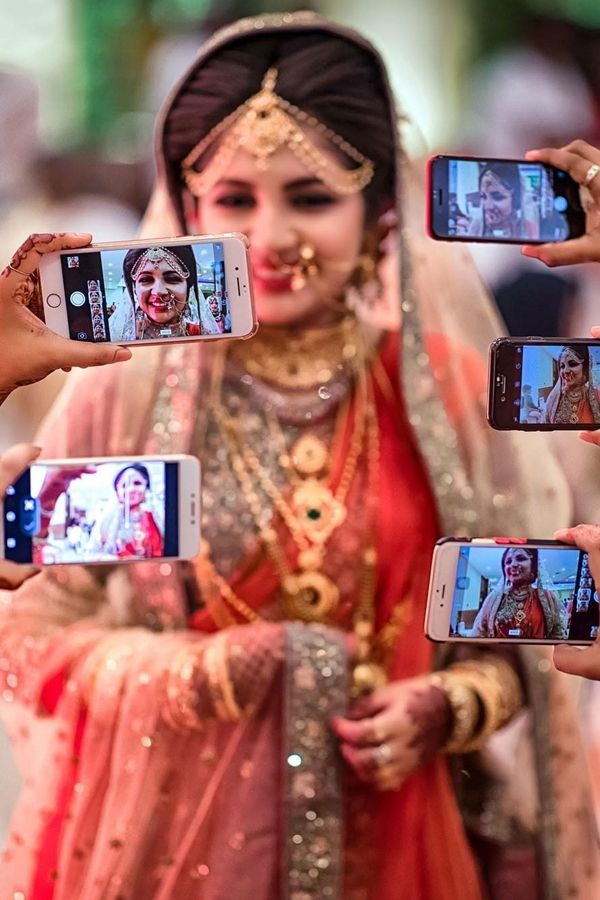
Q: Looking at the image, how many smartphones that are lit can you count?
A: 5